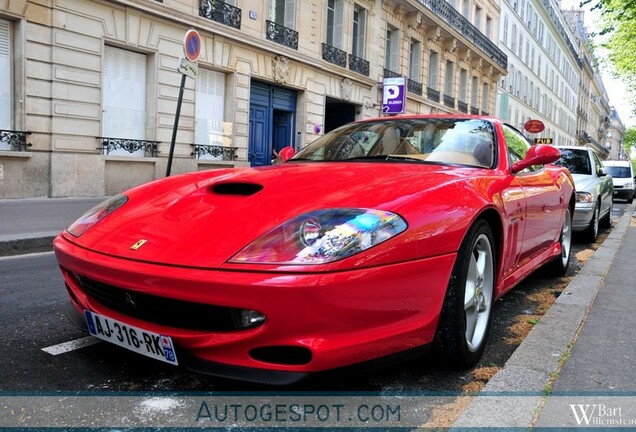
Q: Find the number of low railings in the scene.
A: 3